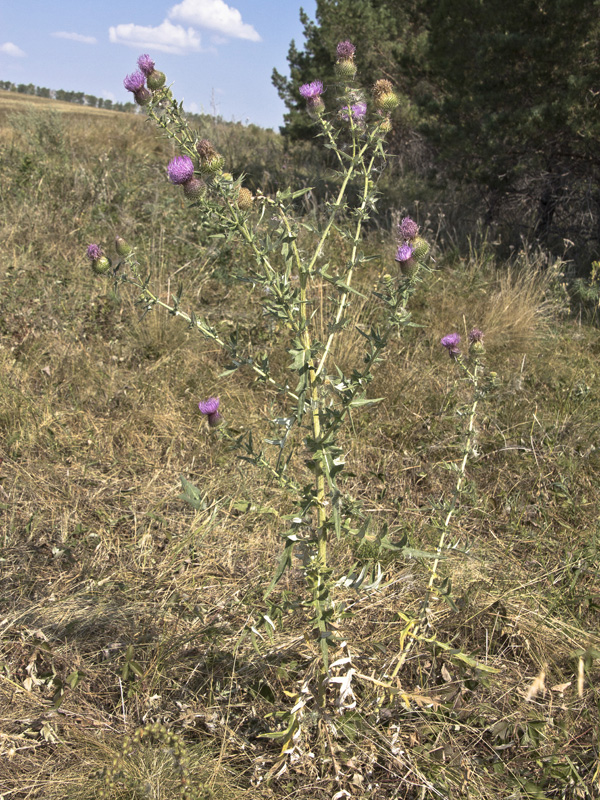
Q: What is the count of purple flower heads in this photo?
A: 12